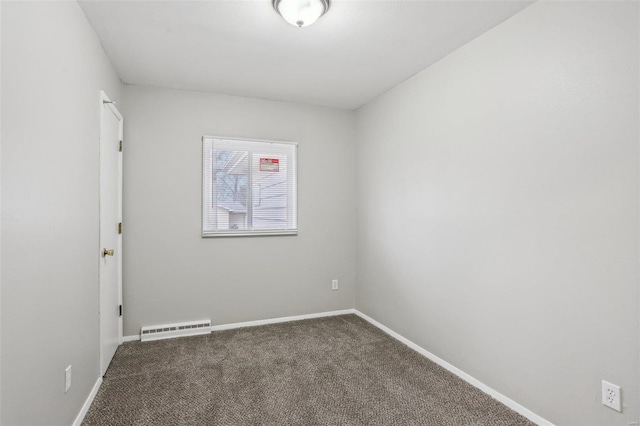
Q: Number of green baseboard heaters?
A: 0